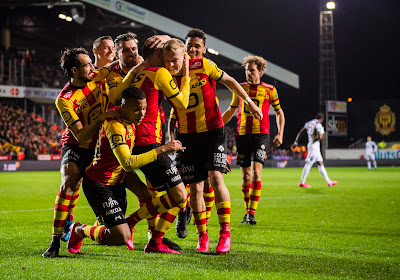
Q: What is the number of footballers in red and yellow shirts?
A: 8